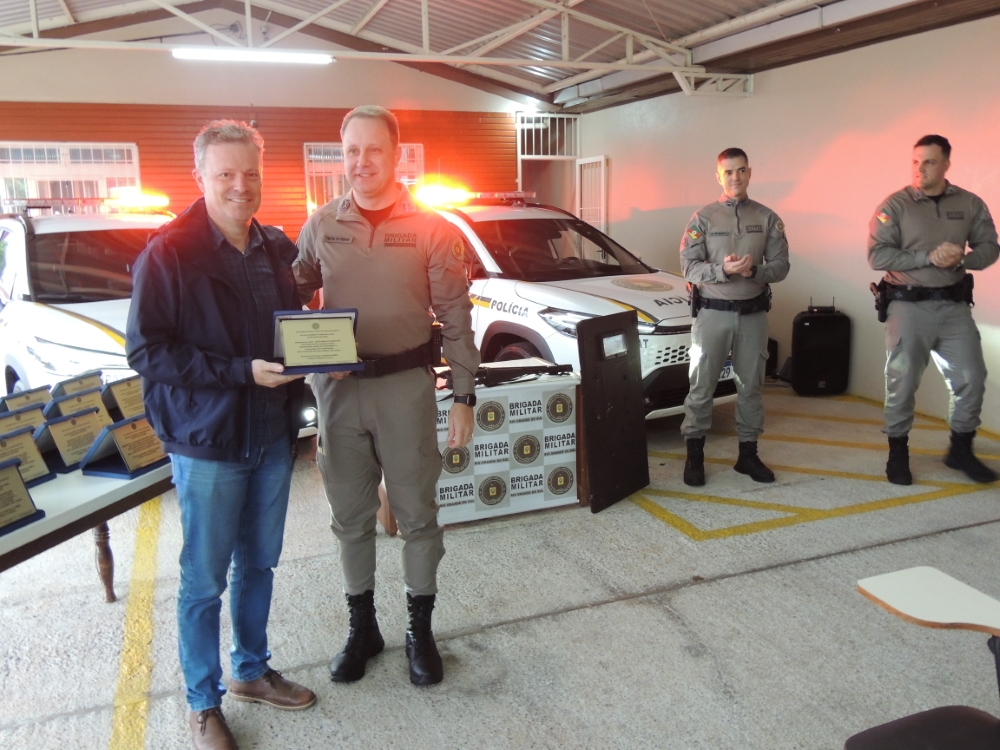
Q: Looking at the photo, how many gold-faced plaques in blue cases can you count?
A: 10